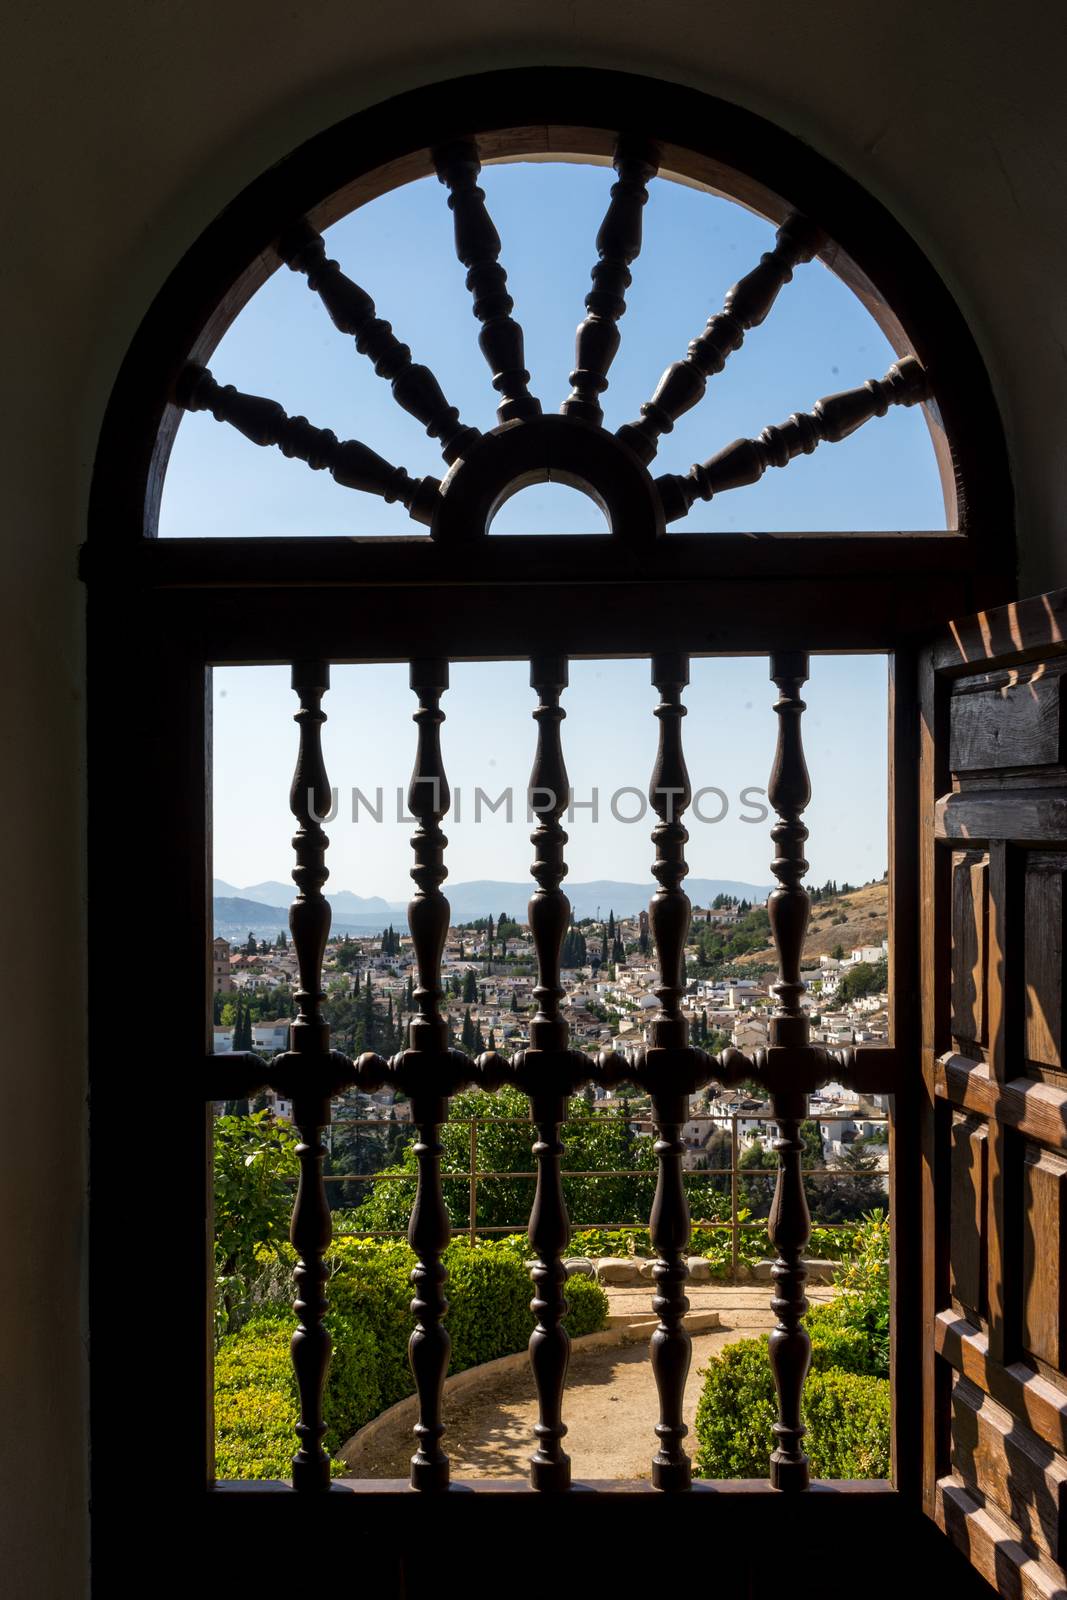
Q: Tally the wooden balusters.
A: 11